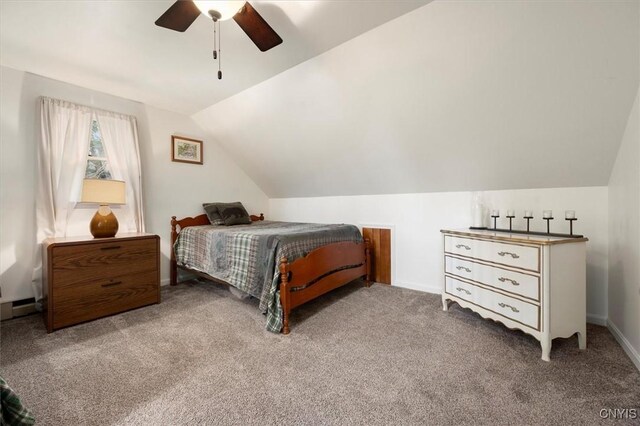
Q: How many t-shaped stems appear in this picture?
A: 5